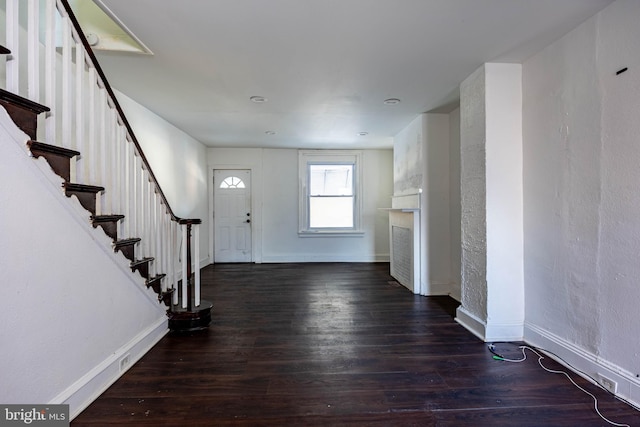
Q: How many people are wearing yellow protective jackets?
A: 0